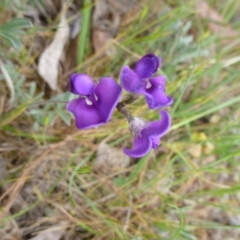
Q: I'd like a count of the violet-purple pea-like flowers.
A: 3